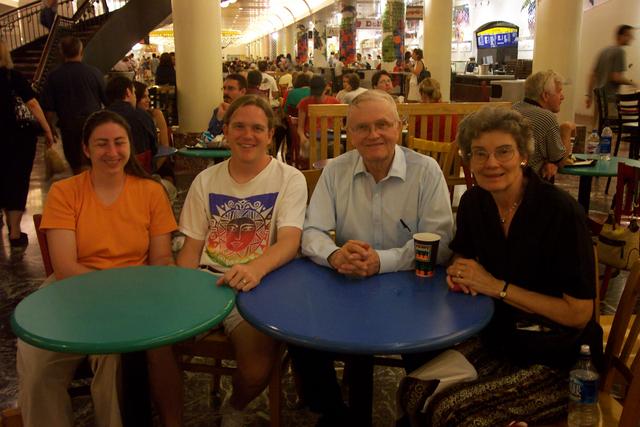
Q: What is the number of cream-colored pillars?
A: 3